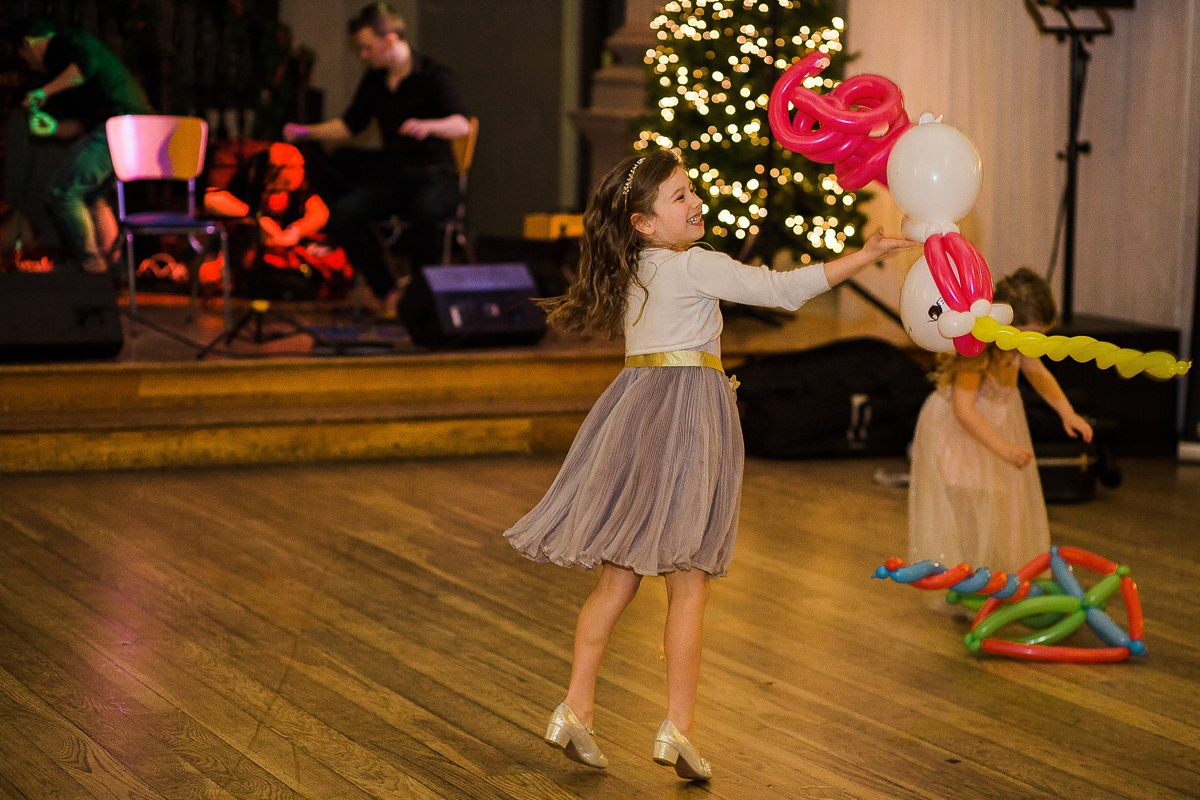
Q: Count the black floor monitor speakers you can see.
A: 2